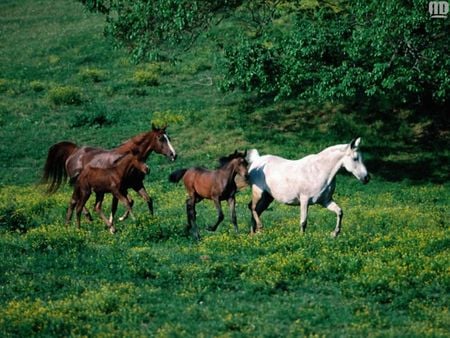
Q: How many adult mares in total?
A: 2